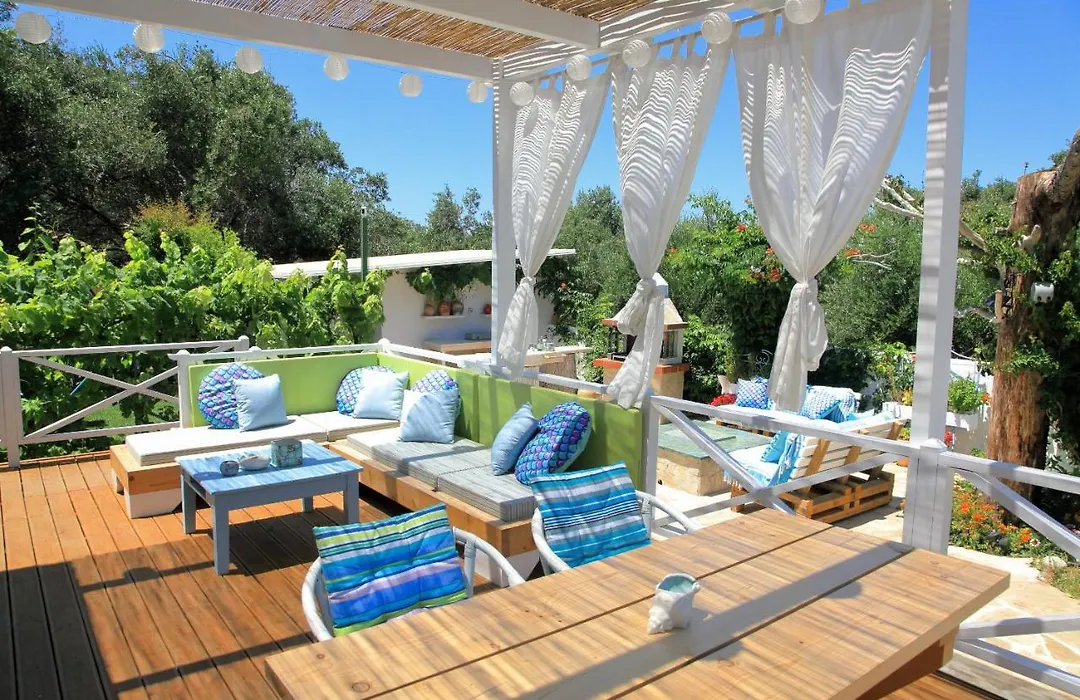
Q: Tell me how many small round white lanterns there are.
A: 11